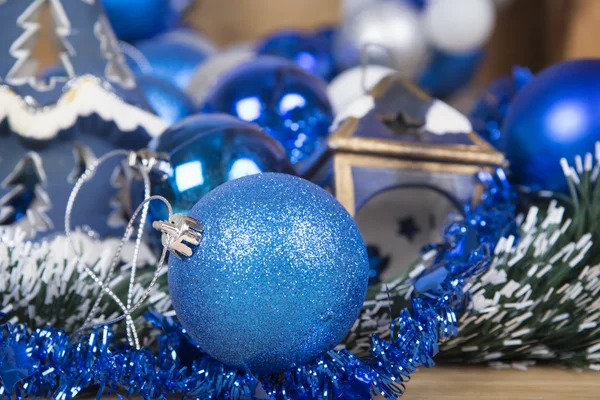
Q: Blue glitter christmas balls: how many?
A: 1